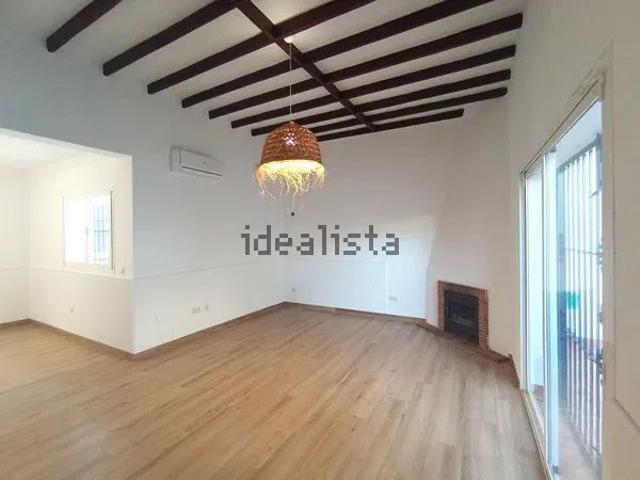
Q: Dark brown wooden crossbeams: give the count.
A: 9